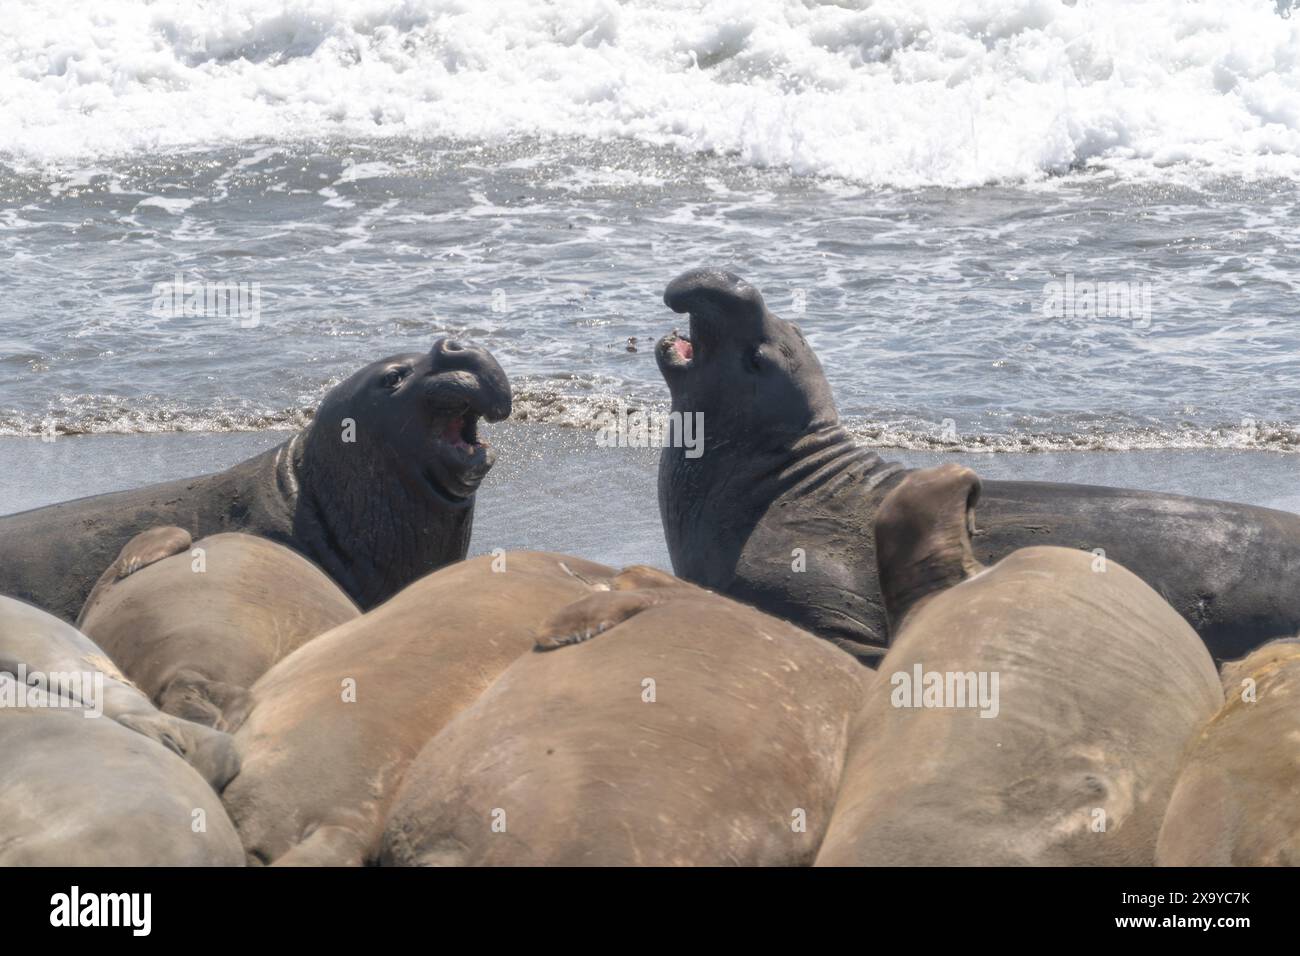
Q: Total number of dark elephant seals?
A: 2